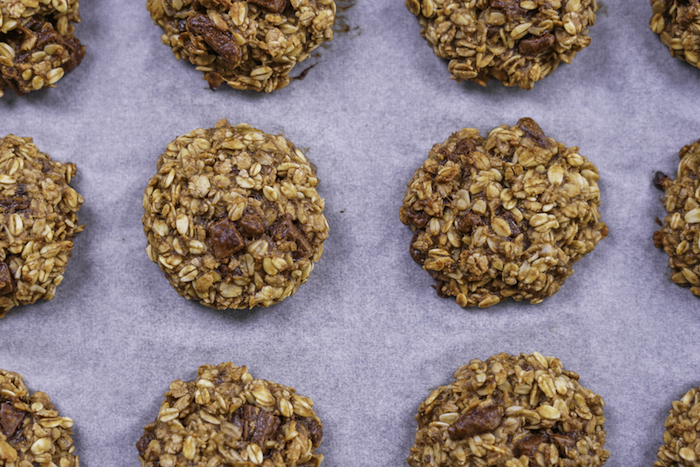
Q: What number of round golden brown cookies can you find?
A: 12